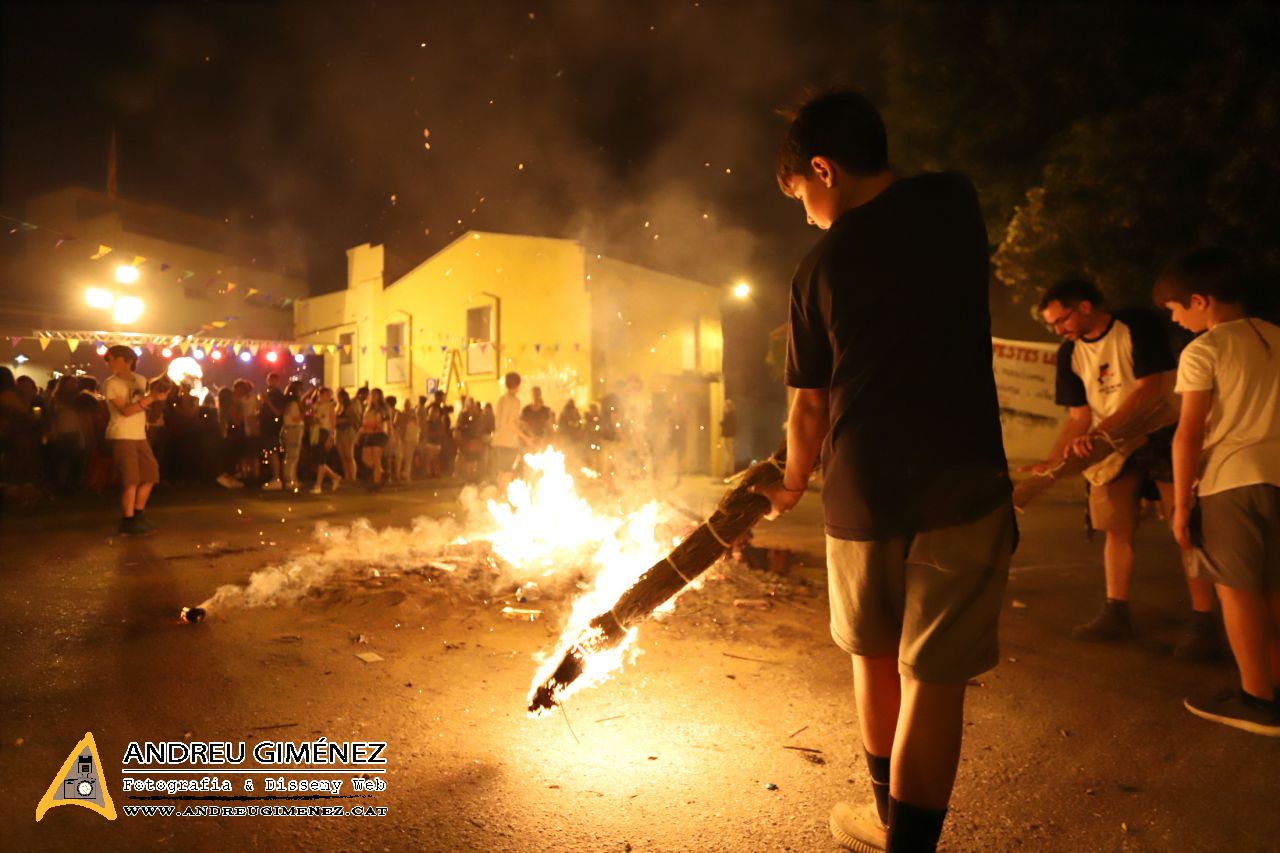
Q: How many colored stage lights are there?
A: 8